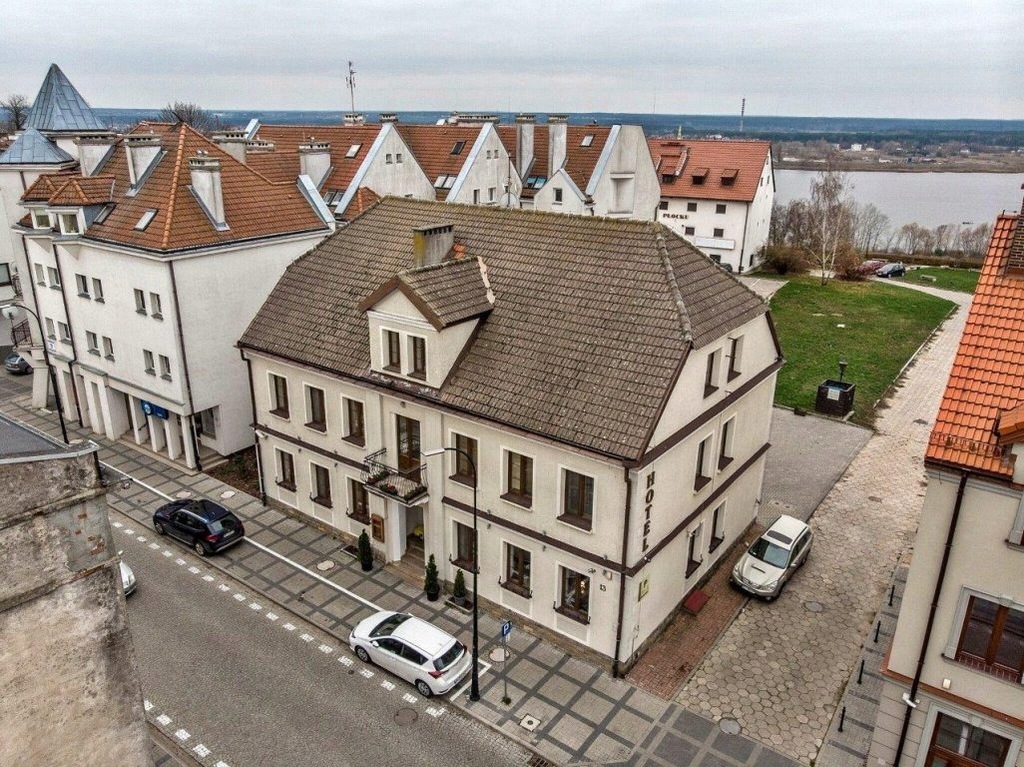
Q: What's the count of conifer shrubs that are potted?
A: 3